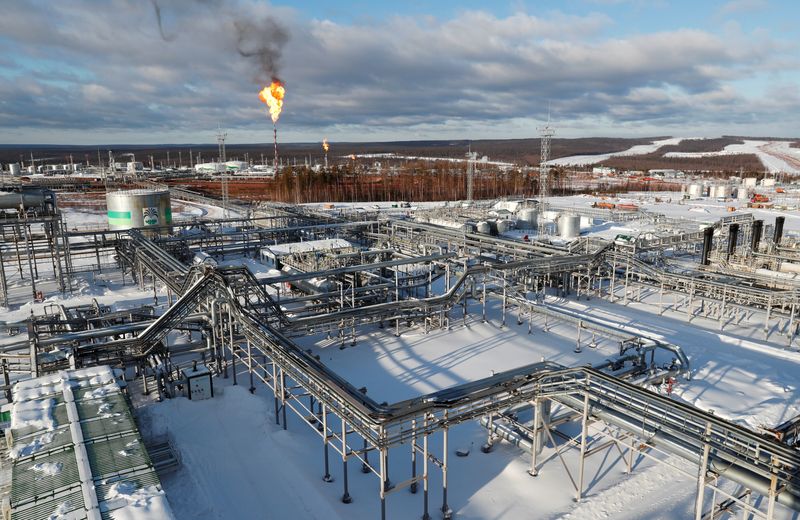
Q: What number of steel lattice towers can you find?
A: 3